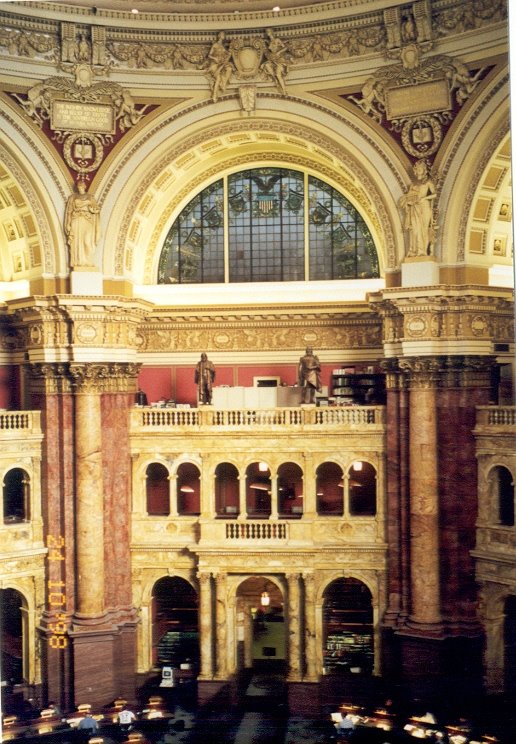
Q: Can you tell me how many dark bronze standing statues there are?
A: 2